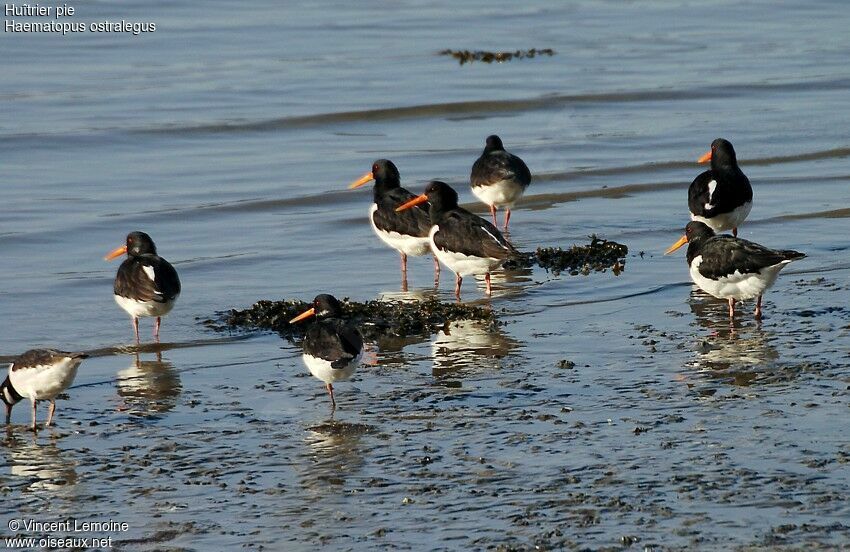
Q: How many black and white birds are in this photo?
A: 8